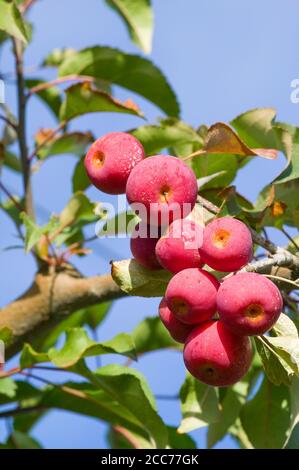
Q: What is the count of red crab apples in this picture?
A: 9